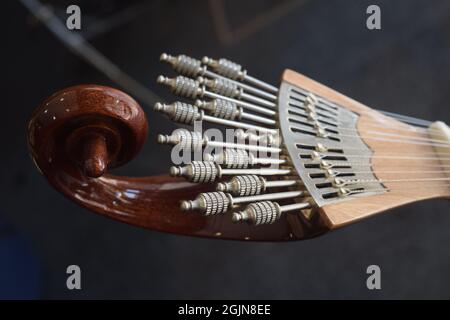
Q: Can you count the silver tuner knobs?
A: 12